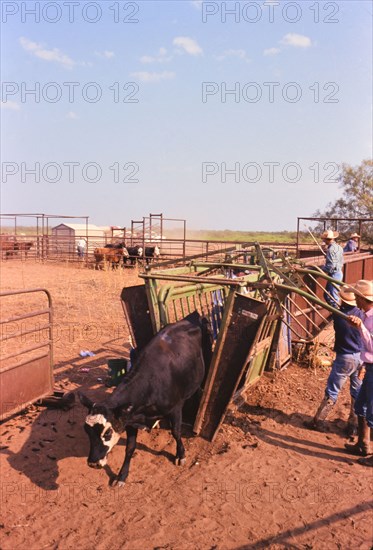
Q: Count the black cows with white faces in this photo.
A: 3